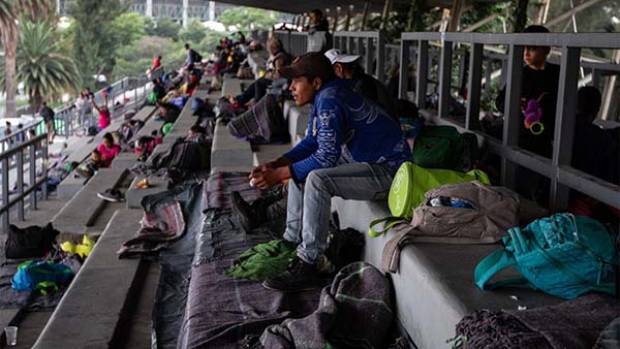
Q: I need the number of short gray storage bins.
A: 0